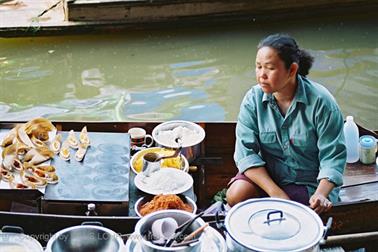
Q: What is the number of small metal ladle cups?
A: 1